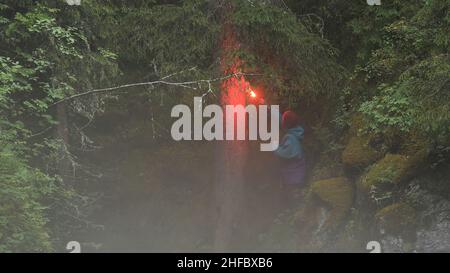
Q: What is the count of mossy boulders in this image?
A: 4